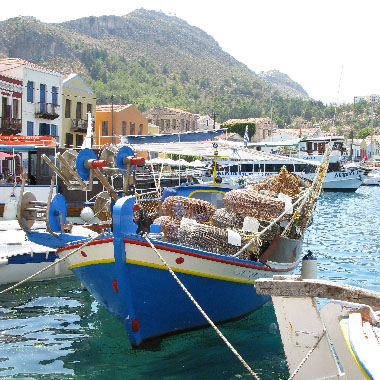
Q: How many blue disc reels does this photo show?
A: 3